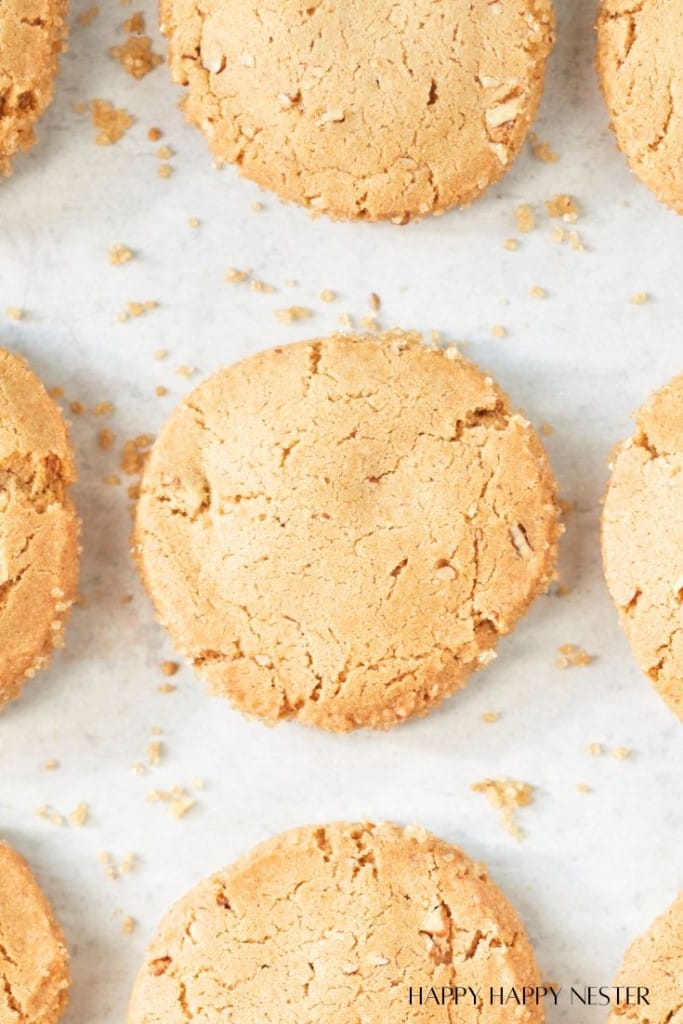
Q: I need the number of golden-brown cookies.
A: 9